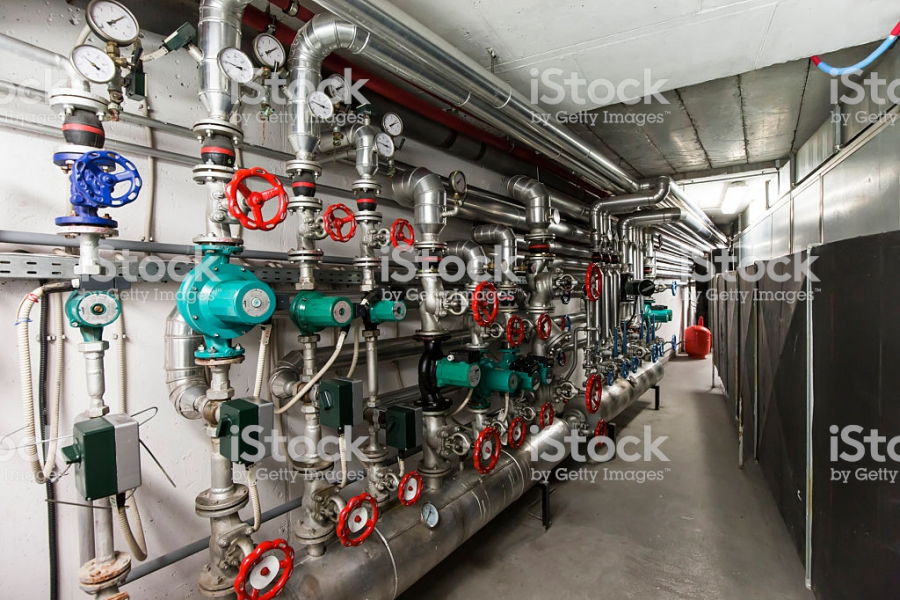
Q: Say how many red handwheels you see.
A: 15